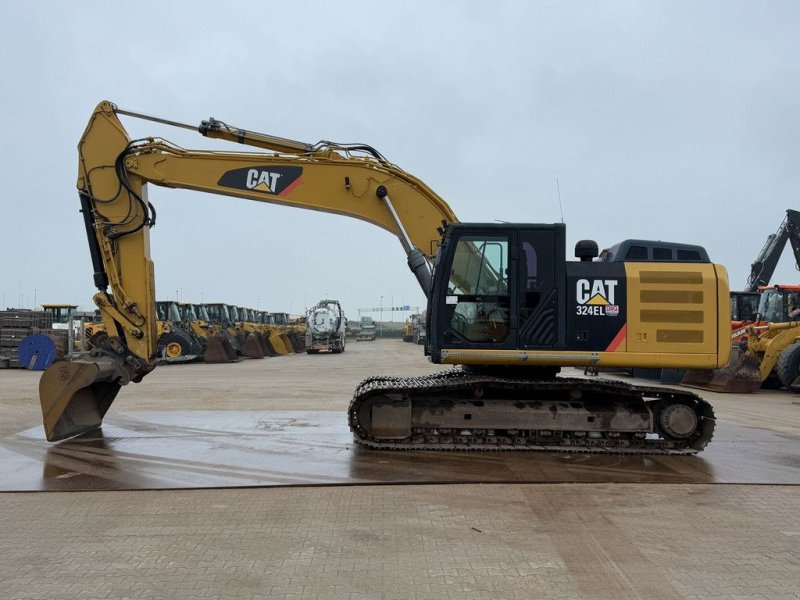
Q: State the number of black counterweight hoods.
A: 1